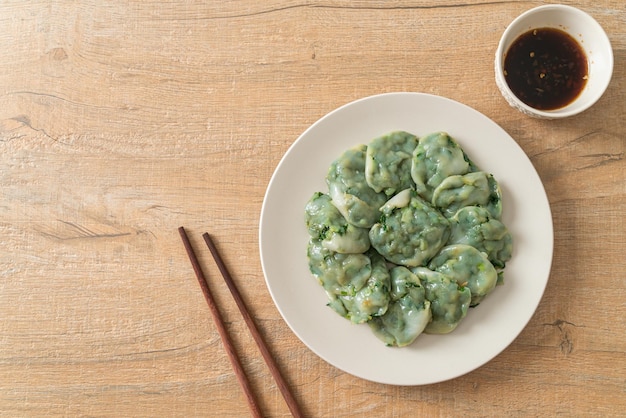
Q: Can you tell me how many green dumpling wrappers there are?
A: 12